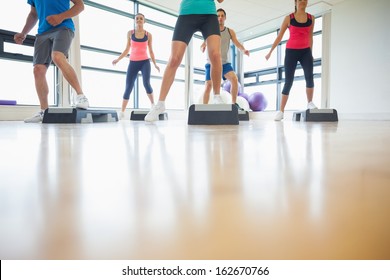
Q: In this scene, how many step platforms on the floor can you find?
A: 5